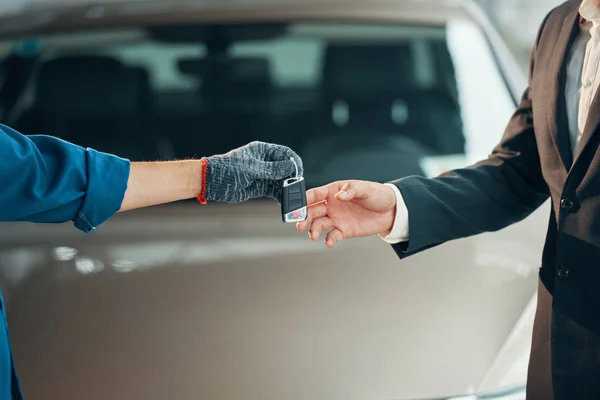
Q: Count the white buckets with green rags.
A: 0